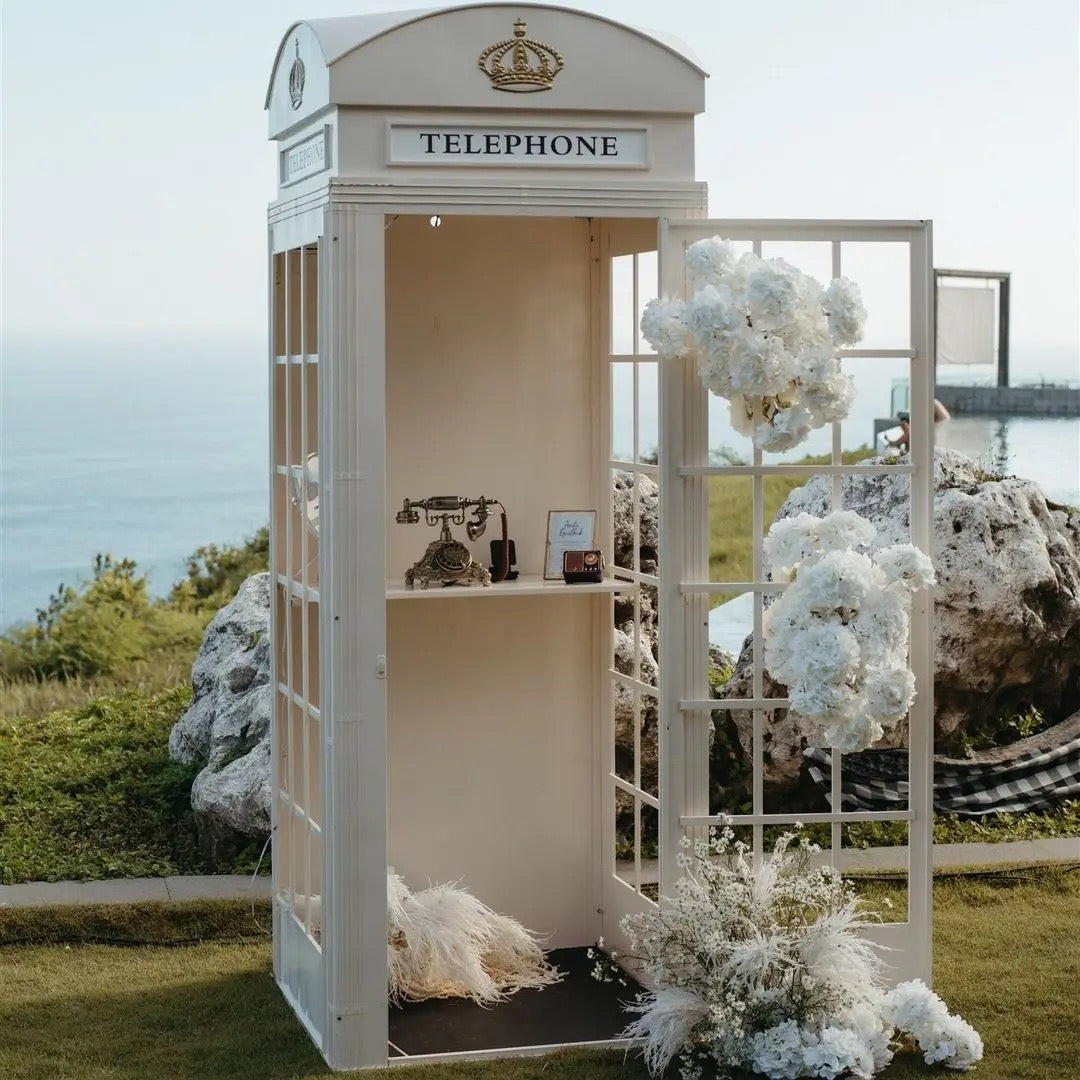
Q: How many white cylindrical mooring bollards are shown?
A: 0